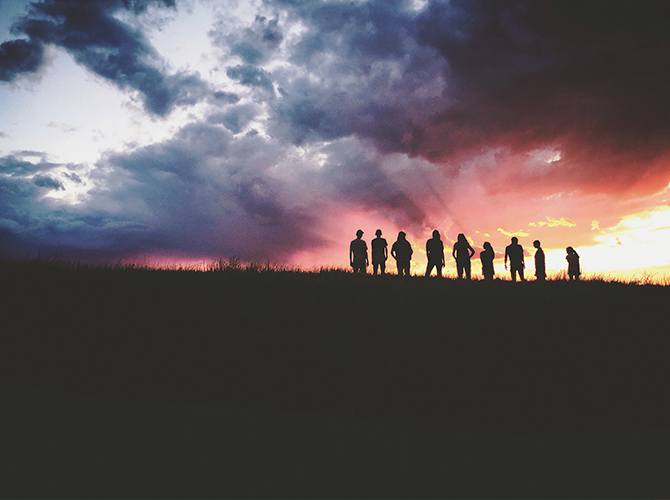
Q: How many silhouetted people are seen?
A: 9